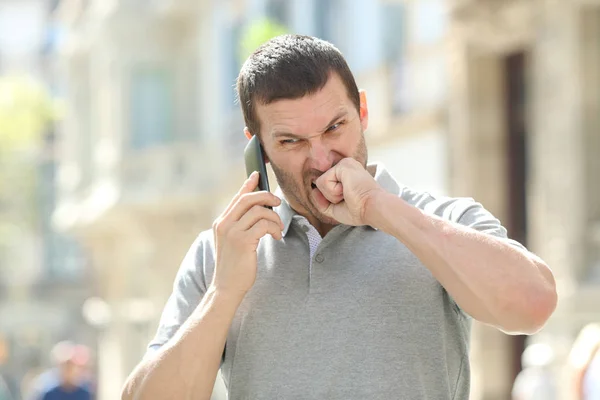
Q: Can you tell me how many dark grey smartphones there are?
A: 1